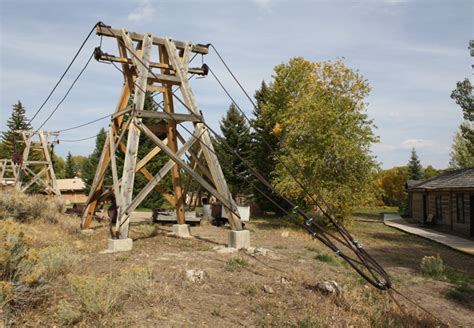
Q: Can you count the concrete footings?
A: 4